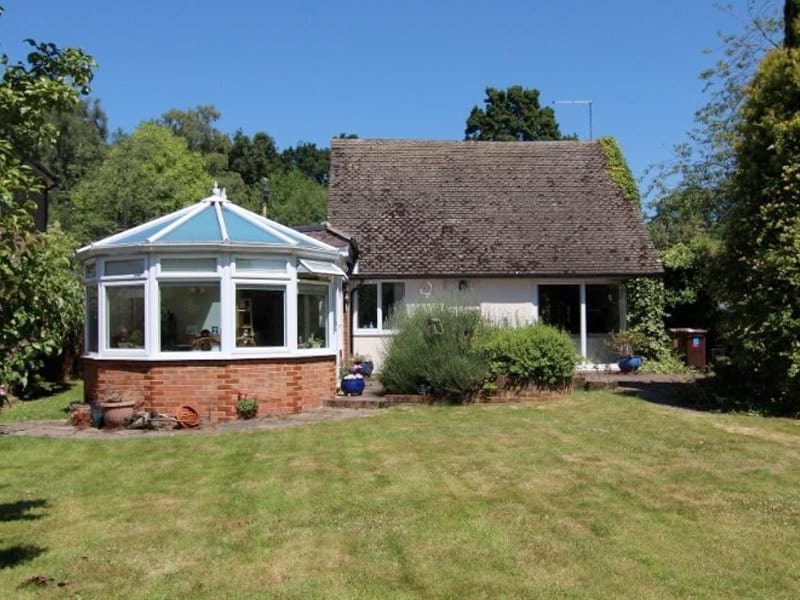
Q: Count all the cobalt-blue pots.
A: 3